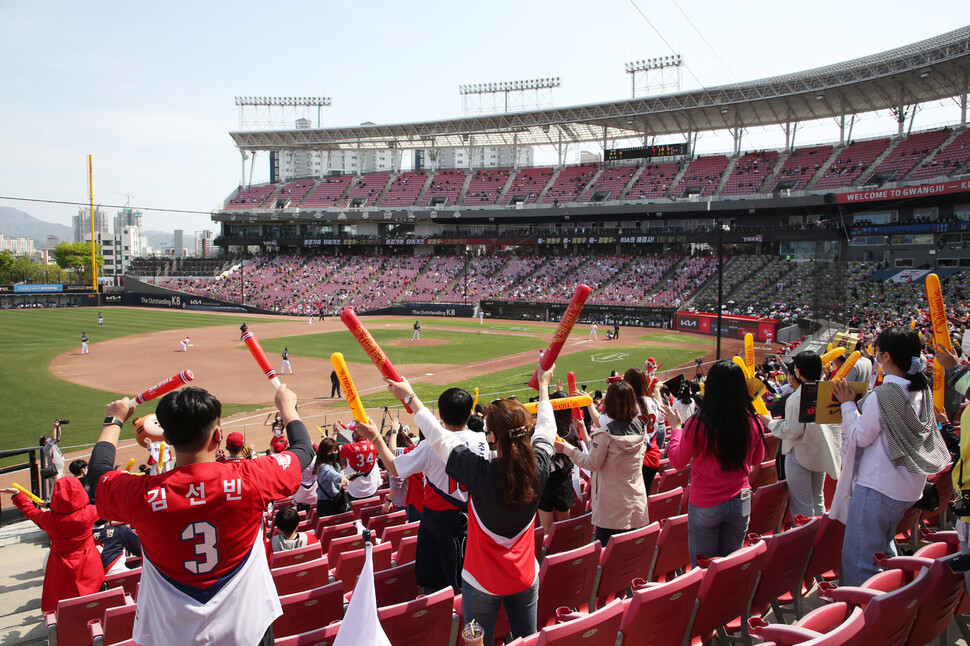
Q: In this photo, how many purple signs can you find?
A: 0